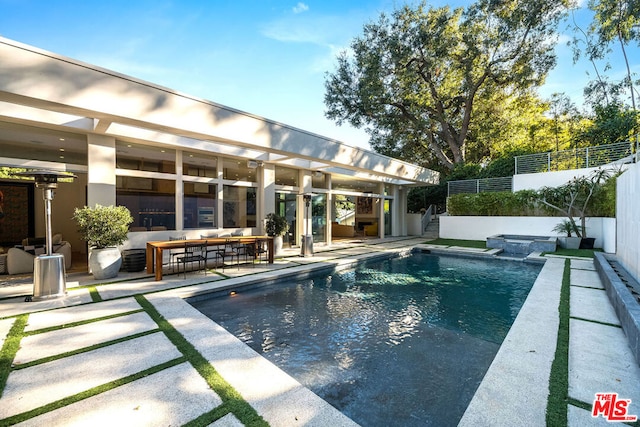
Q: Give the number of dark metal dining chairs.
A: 6